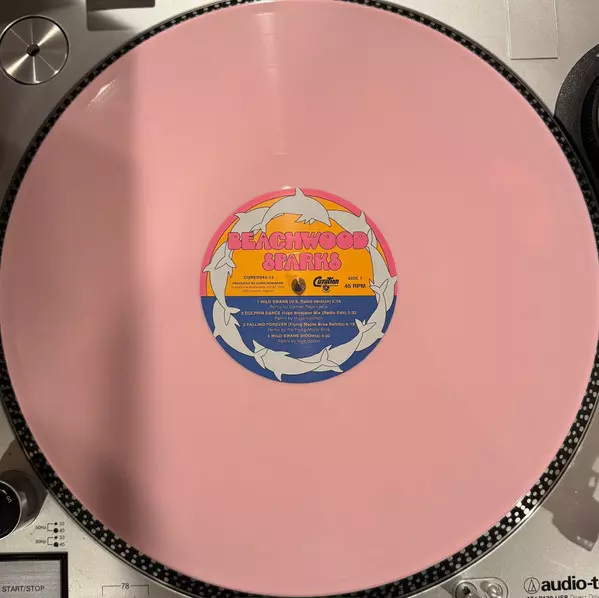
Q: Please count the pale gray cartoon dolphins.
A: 9